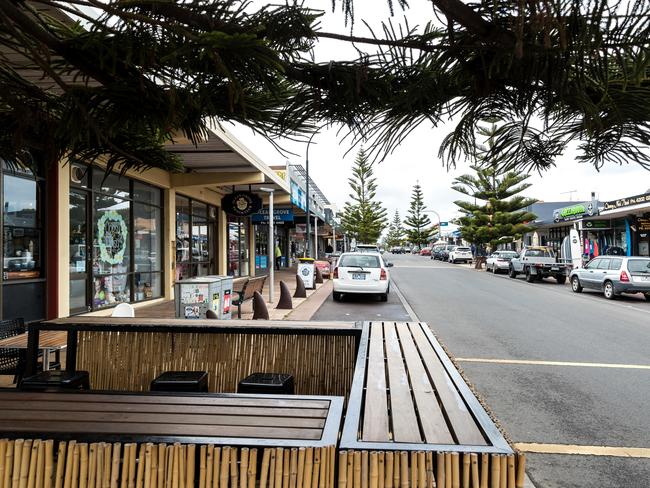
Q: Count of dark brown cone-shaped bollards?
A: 5